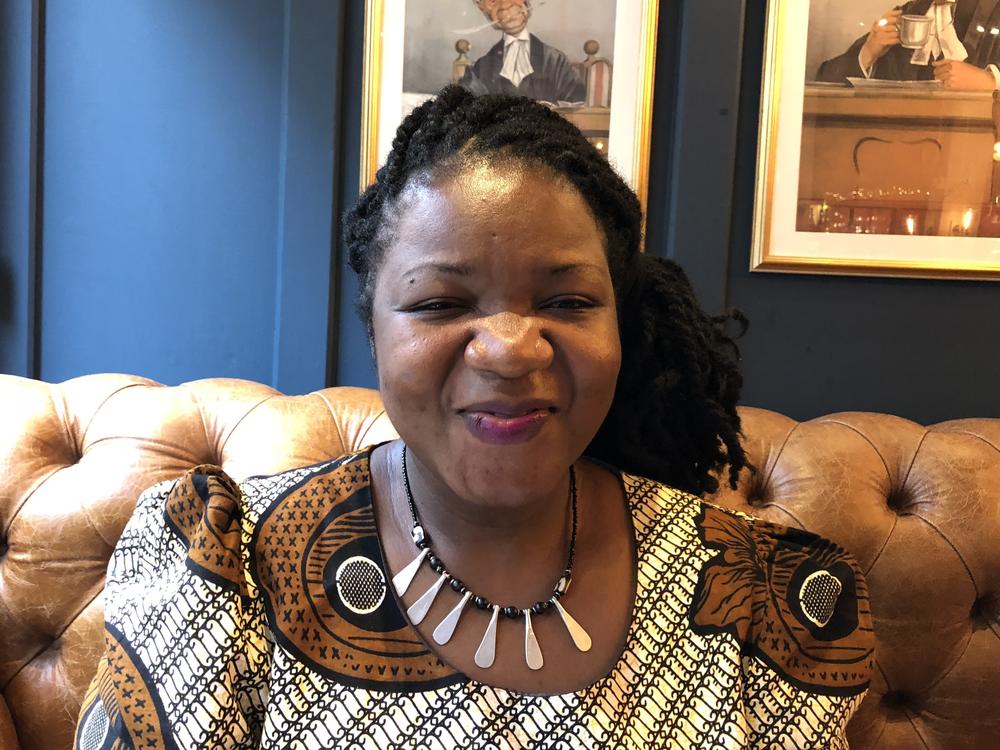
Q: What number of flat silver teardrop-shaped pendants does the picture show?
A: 6